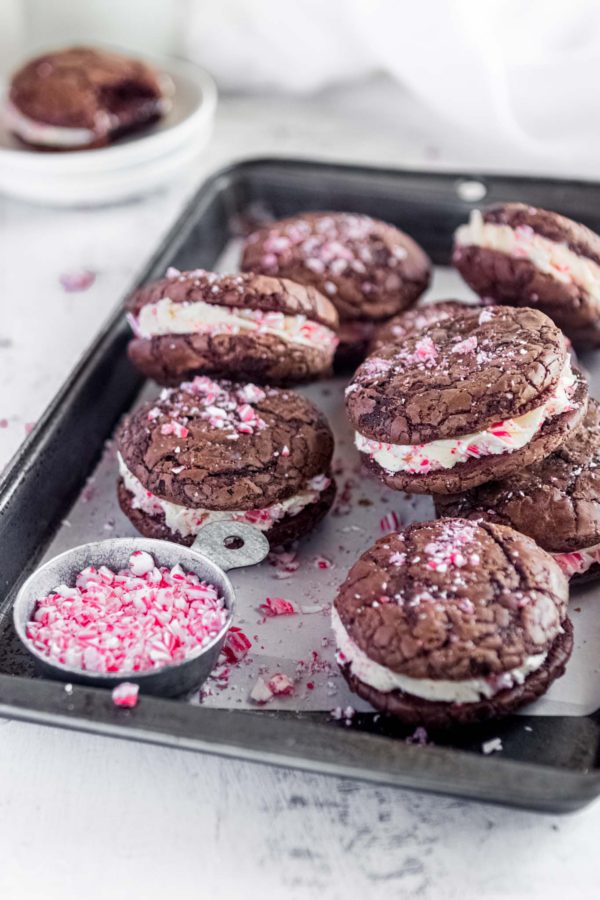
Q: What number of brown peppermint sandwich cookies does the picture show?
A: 9